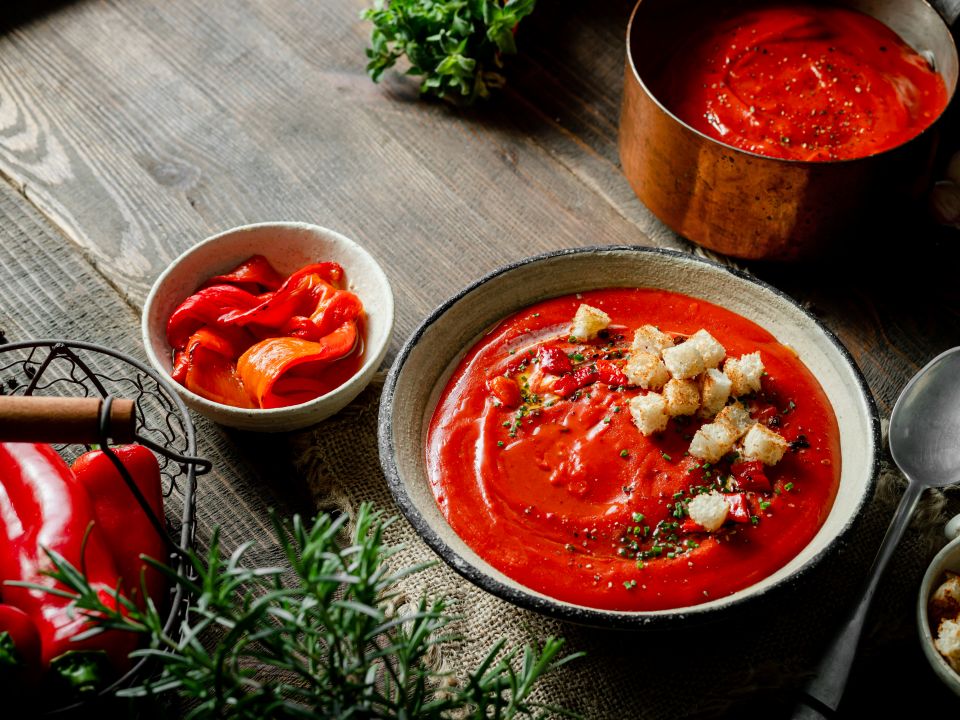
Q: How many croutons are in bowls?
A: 15